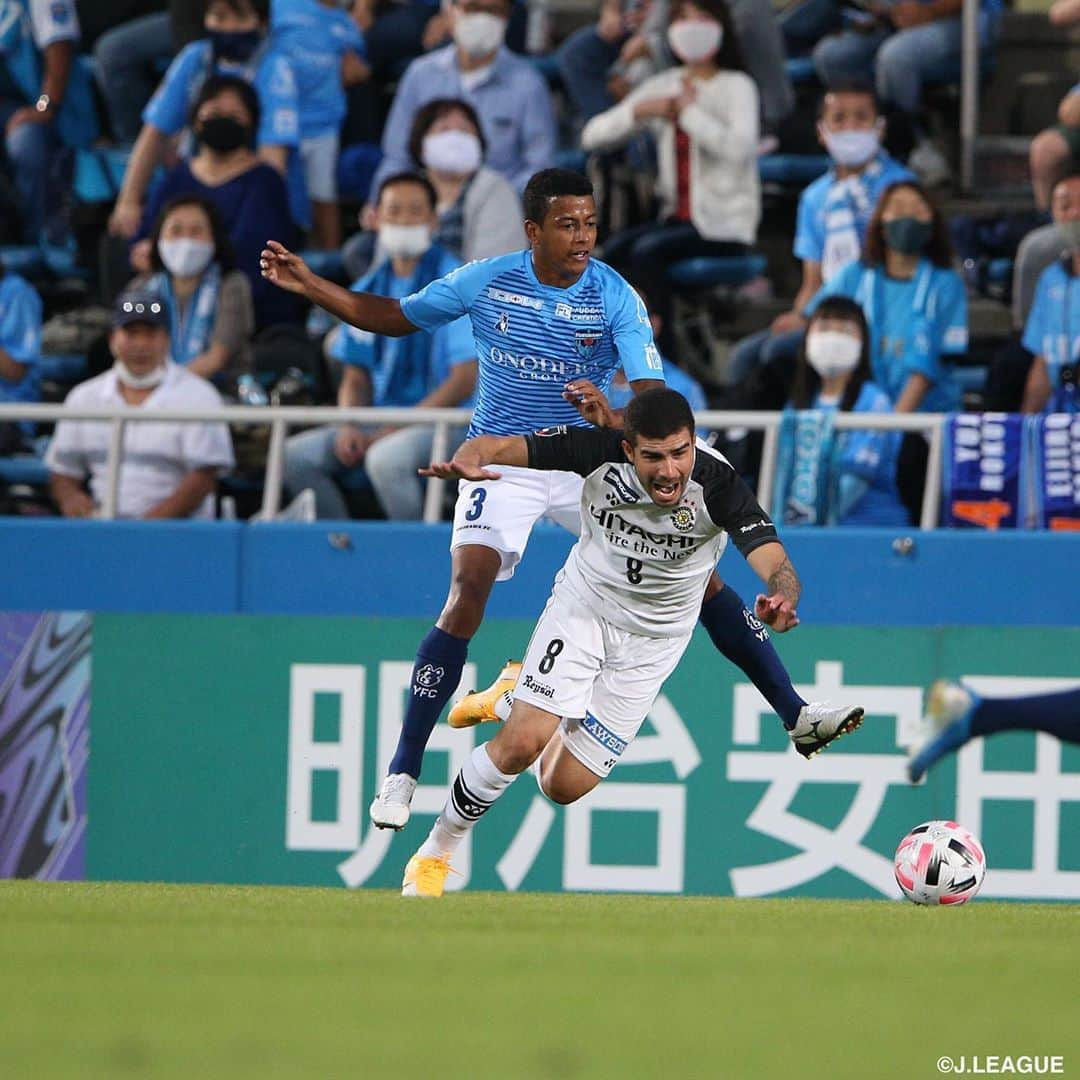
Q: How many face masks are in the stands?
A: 12